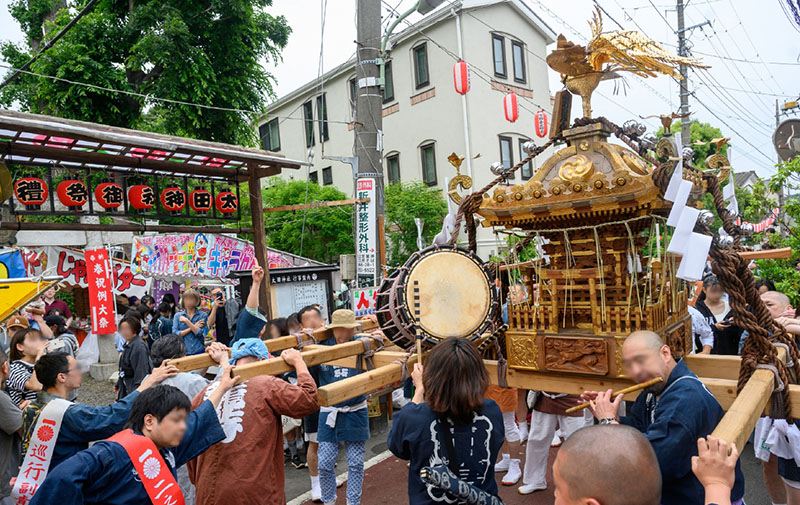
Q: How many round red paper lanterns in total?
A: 7